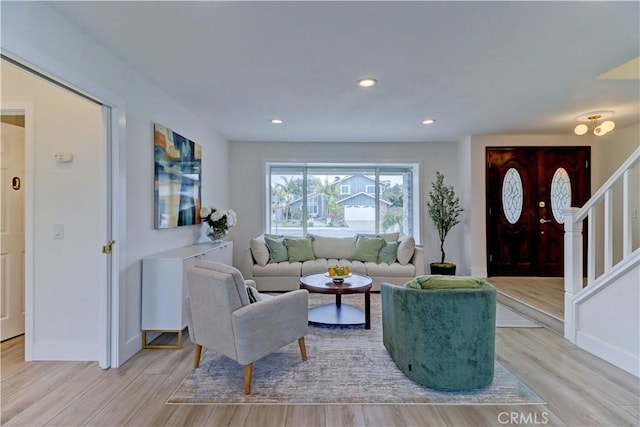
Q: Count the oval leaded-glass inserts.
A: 2